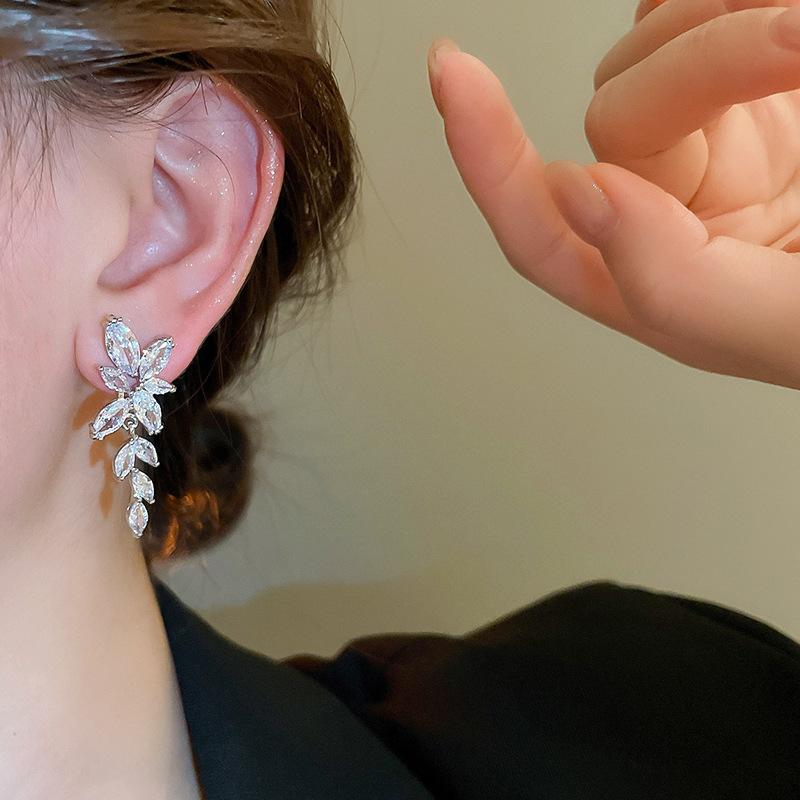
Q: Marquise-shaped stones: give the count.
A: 10